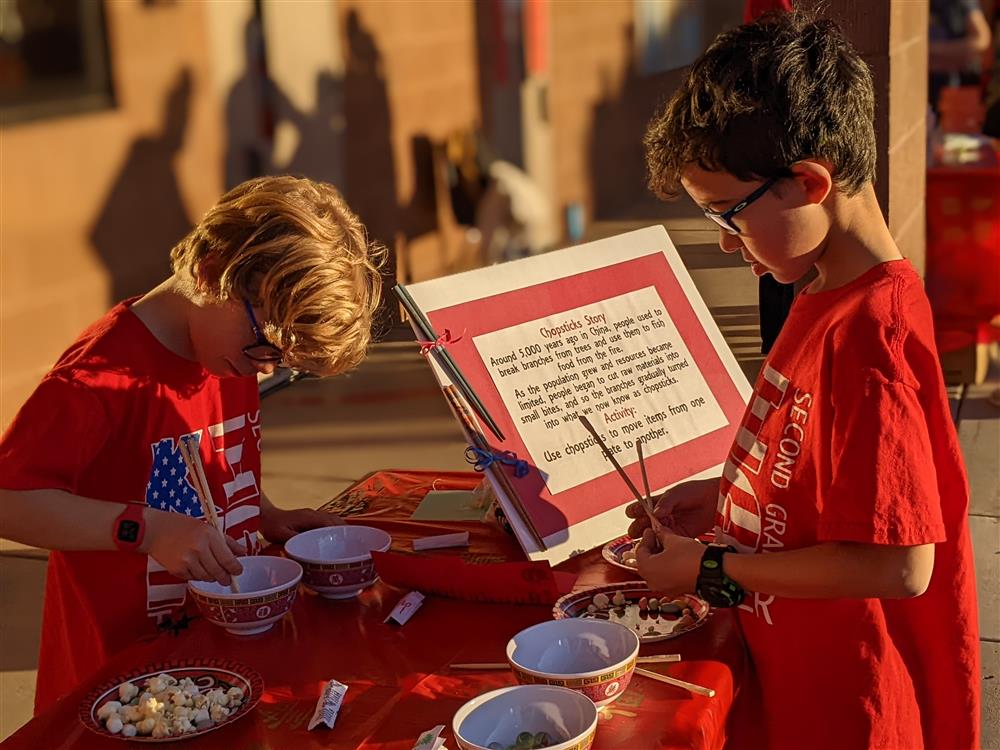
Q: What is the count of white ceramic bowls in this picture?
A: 4